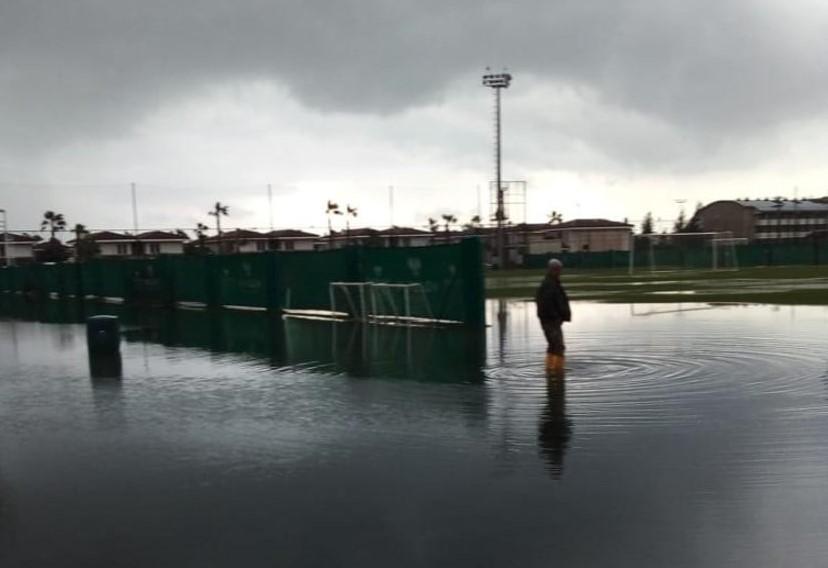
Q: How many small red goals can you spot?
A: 0